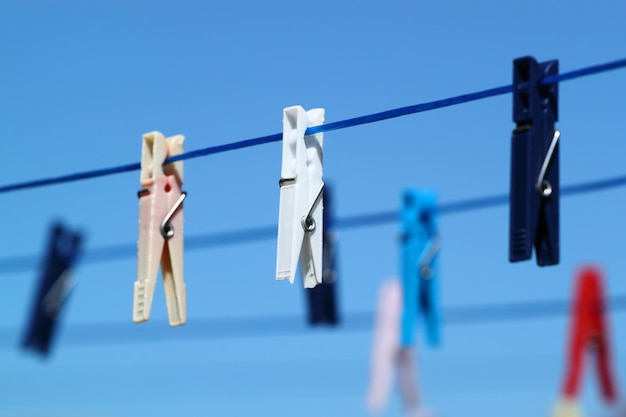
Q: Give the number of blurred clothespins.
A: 5